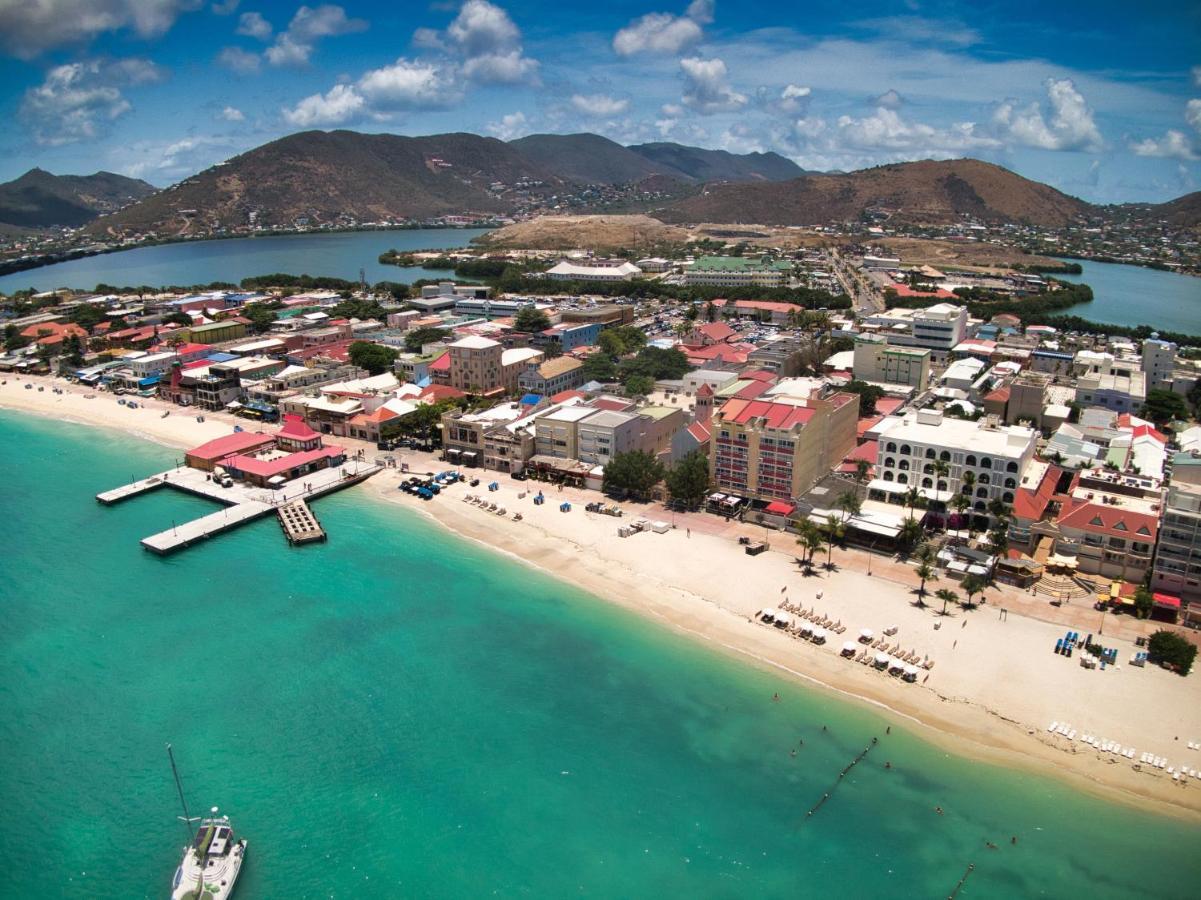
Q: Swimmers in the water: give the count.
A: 9